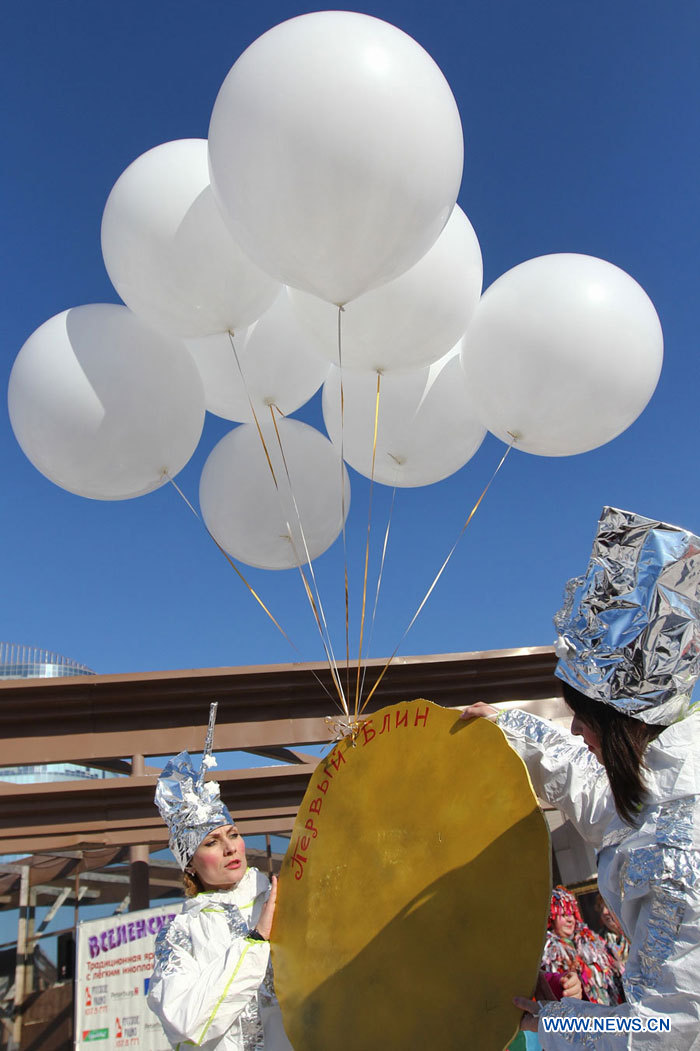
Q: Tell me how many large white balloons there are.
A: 8